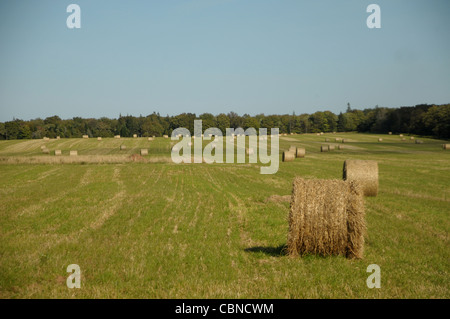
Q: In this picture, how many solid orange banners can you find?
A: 0